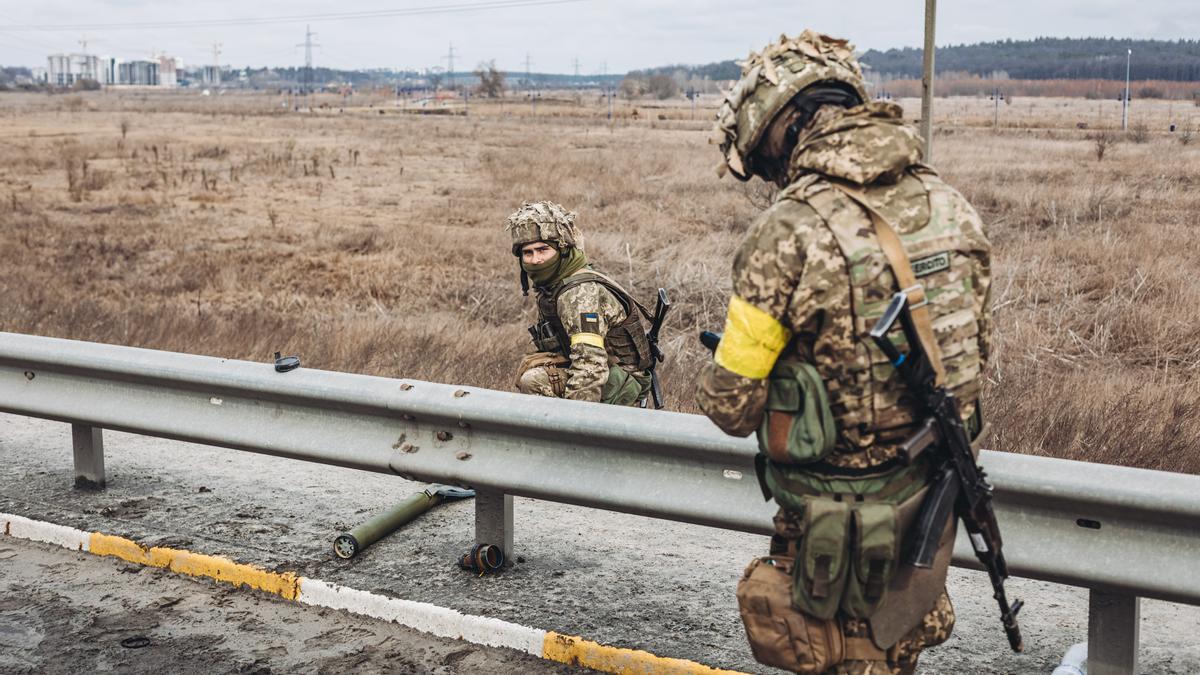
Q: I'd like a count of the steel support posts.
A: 3